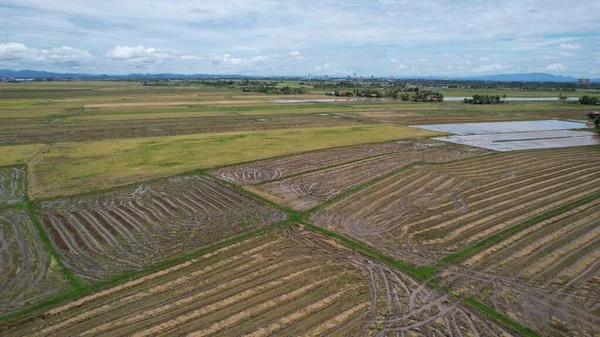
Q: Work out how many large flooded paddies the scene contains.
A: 2